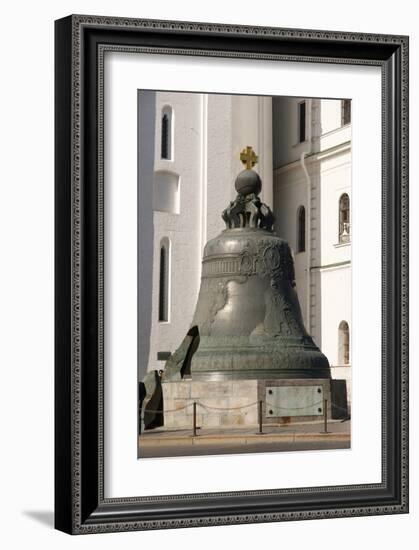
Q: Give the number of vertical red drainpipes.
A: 0